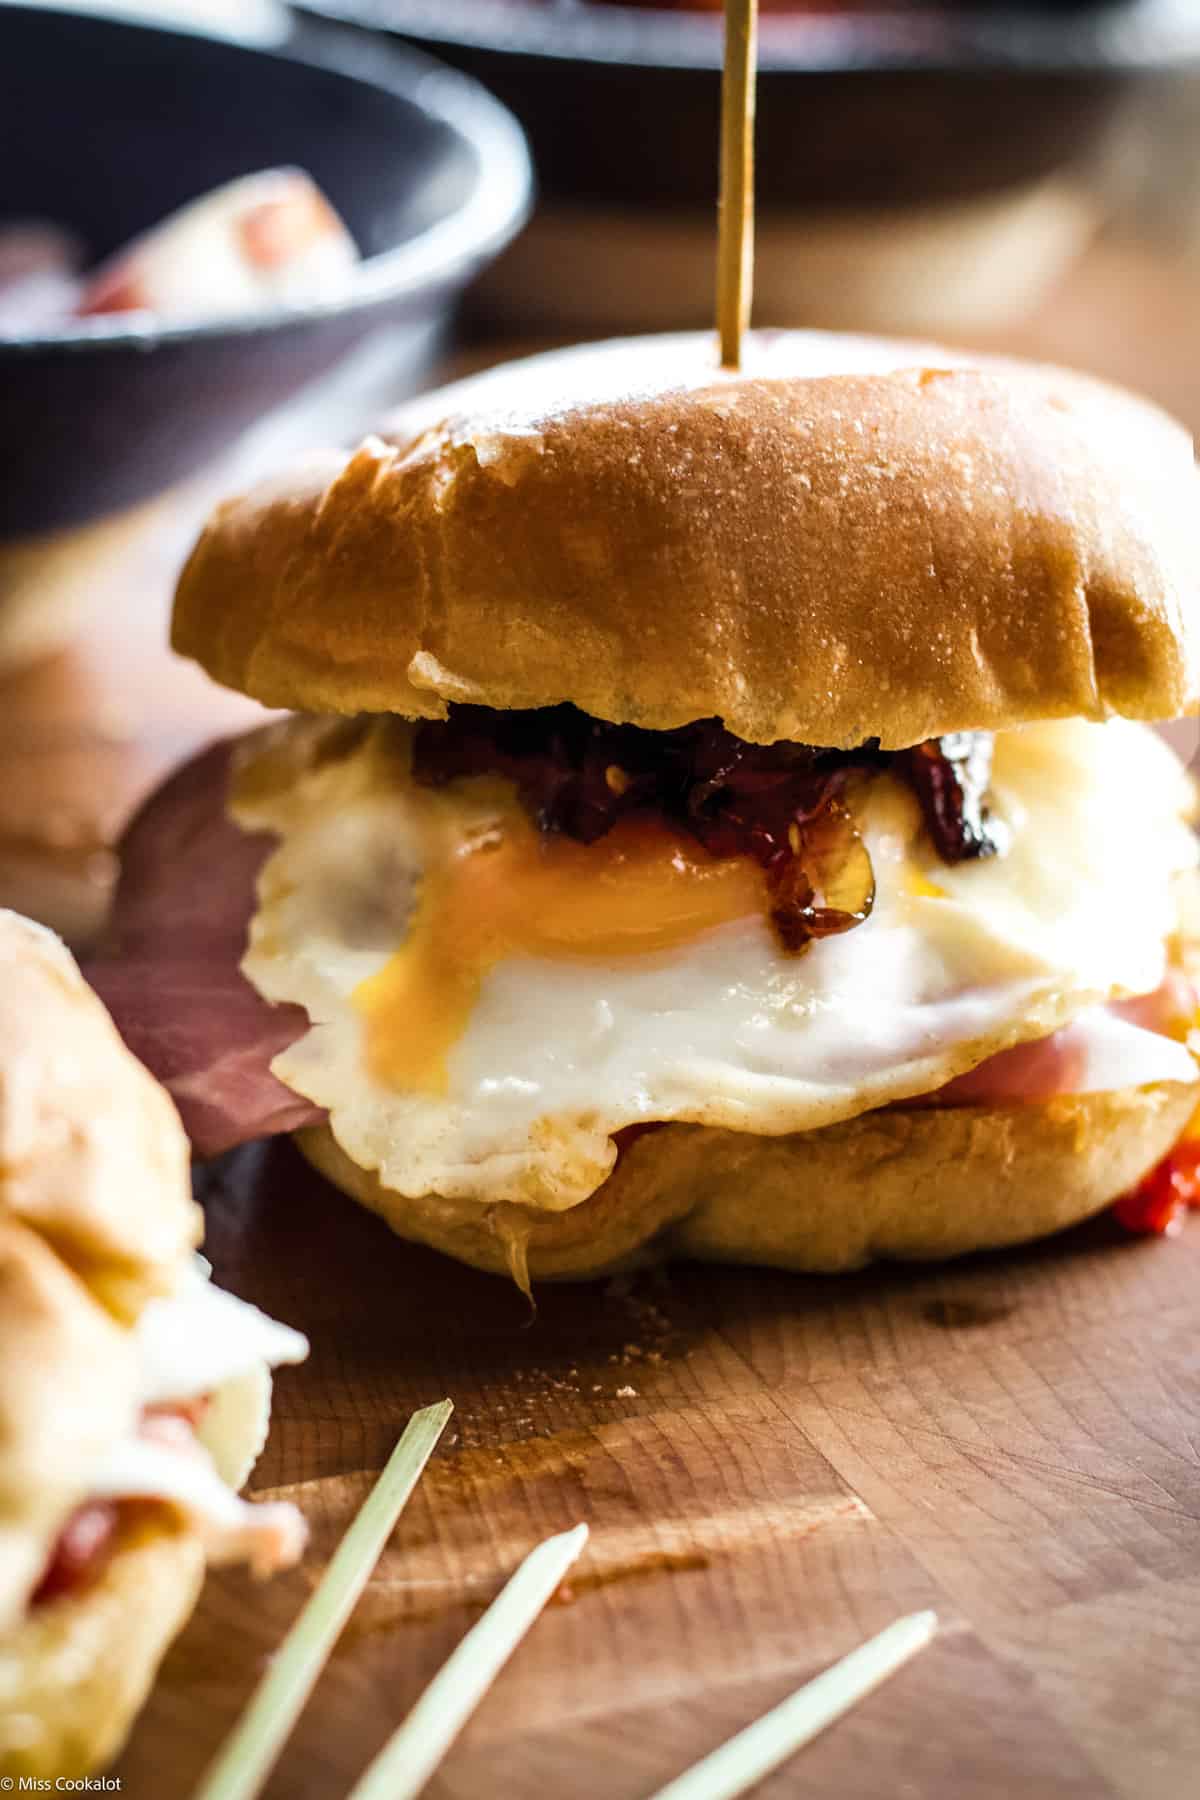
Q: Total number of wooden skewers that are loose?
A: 3